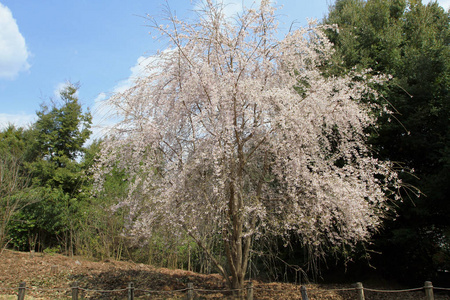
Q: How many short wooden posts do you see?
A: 8